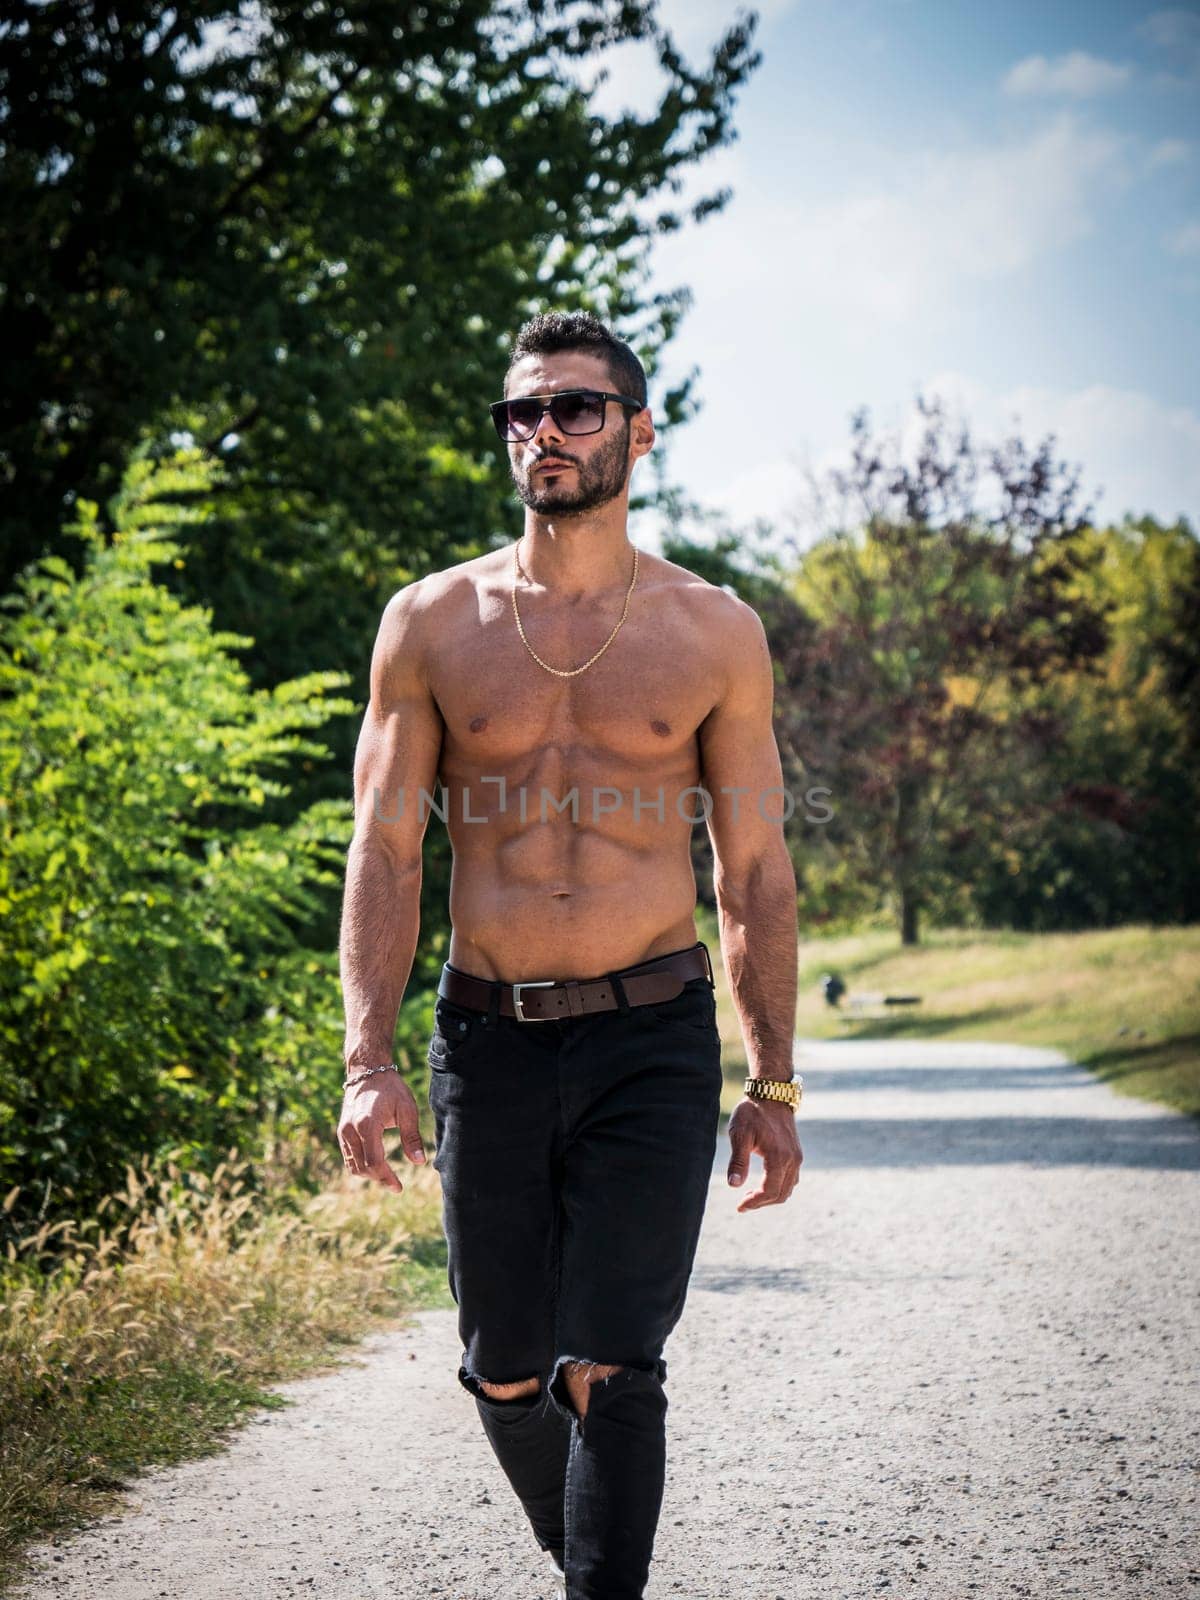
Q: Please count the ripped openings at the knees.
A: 2